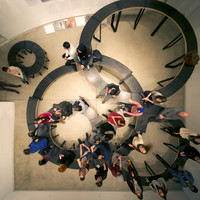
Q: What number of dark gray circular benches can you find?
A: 5